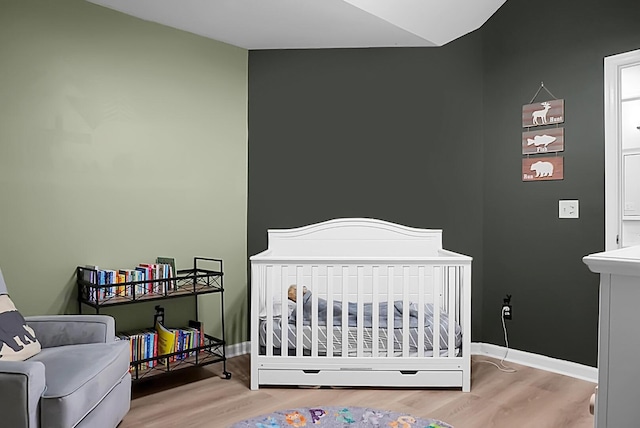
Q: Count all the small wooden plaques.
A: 3